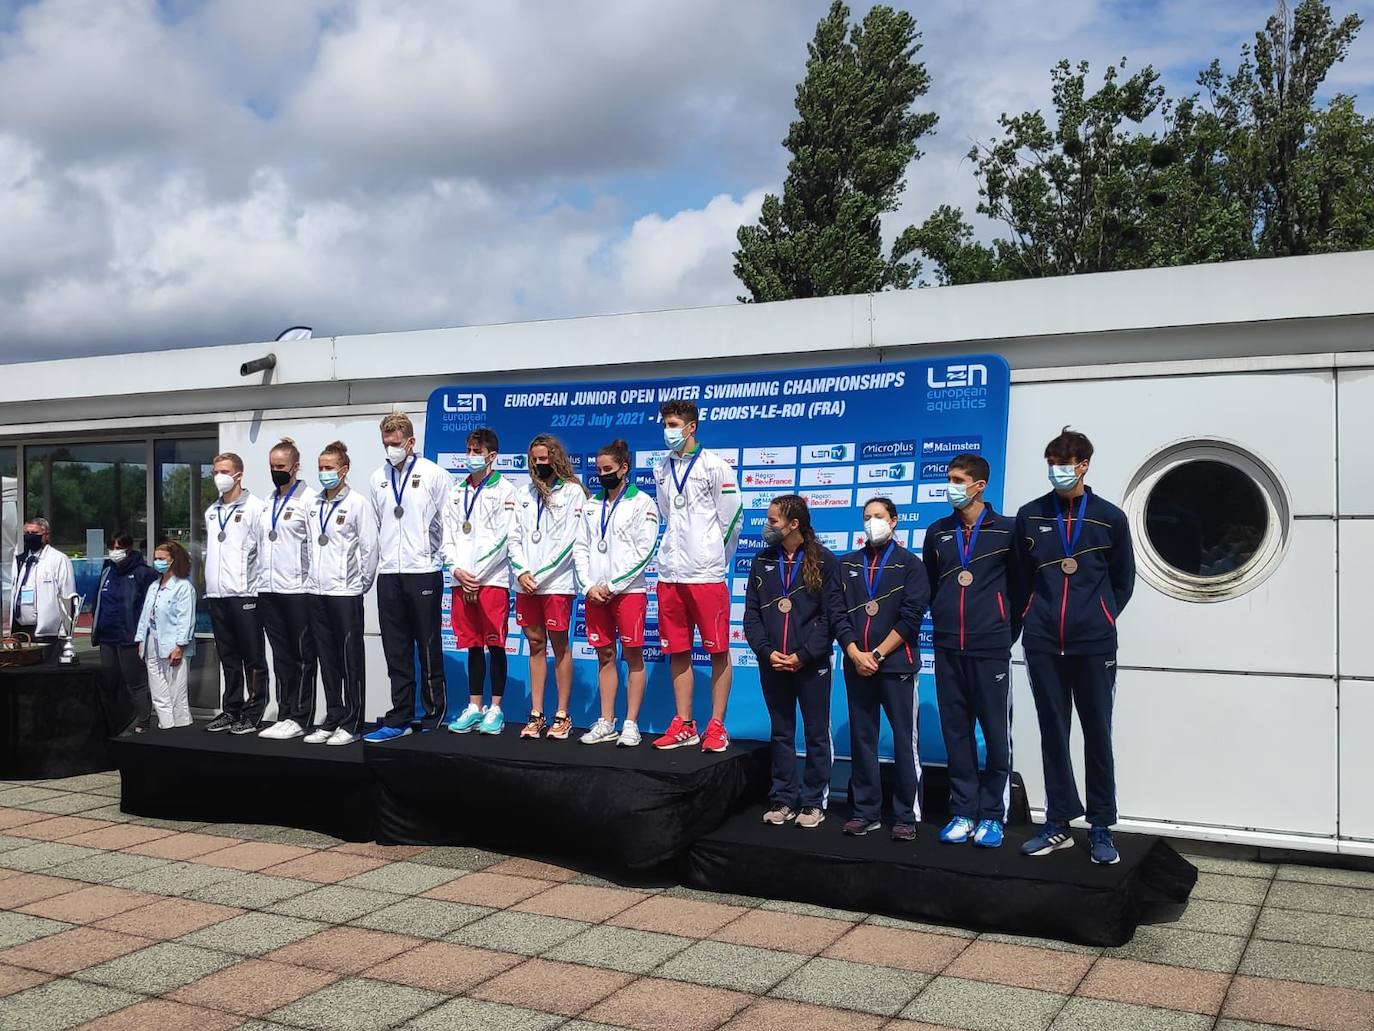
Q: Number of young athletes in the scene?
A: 12